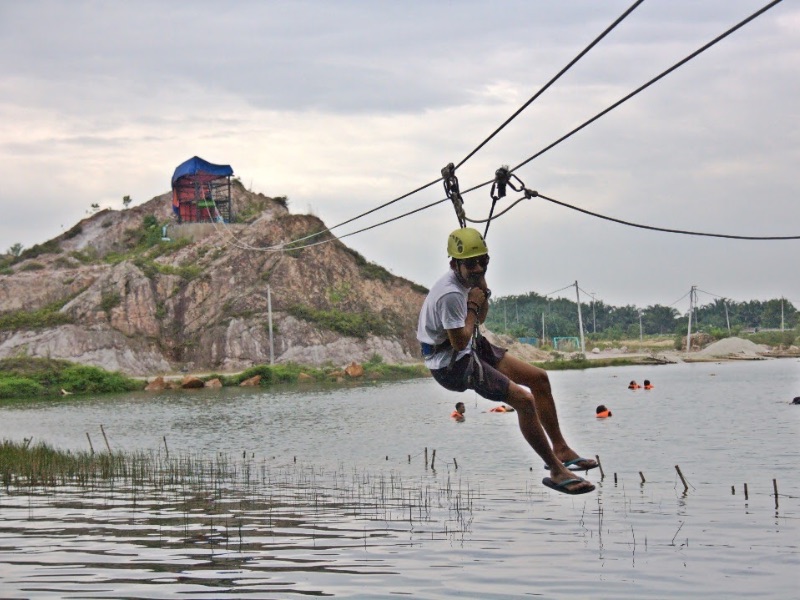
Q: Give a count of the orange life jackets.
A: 5